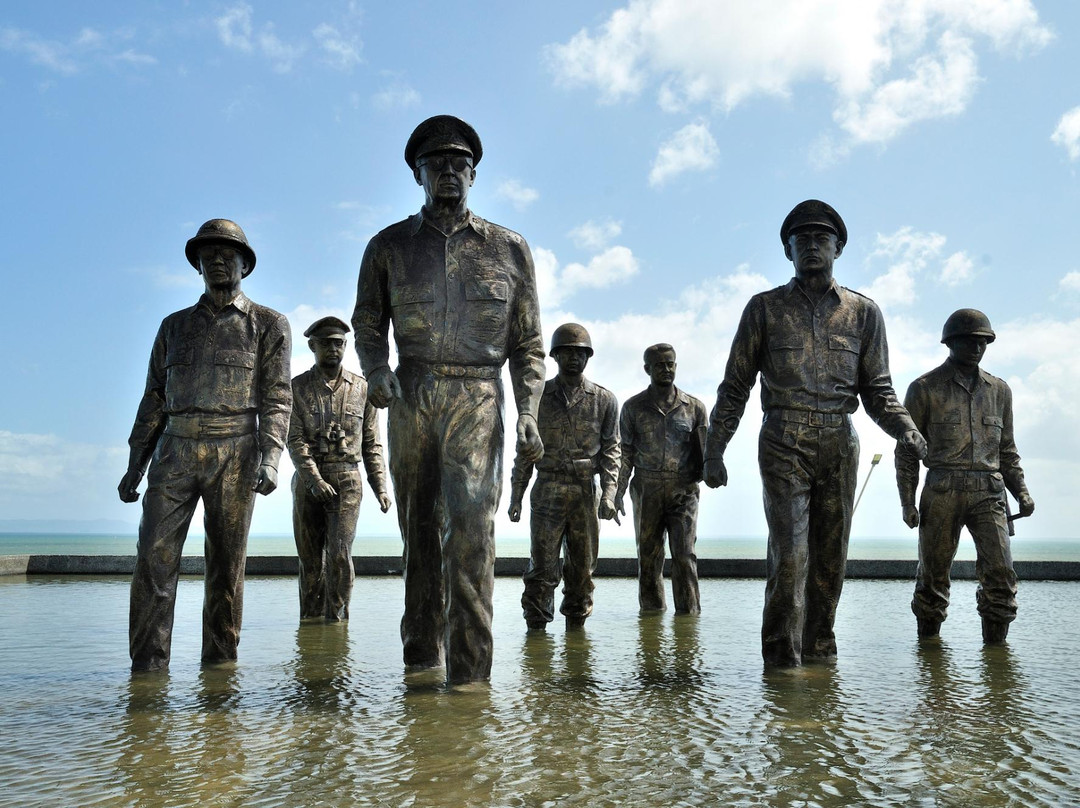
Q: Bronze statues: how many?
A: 7